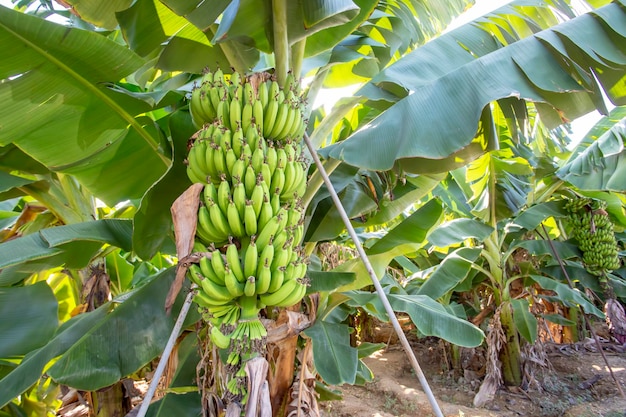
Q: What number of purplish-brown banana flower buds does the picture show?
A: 1